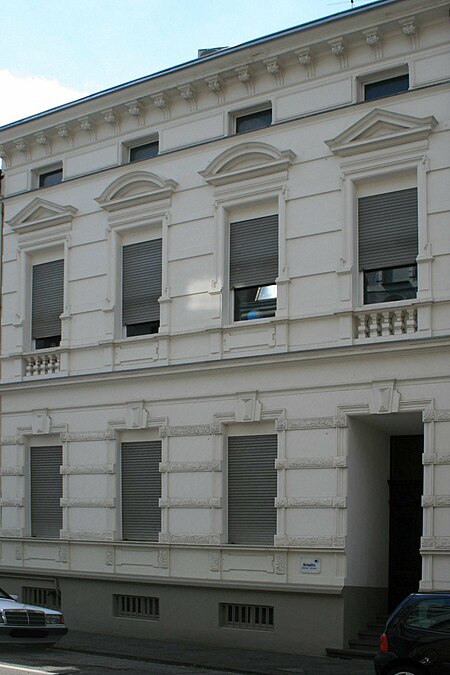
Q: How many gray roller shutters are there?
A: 7